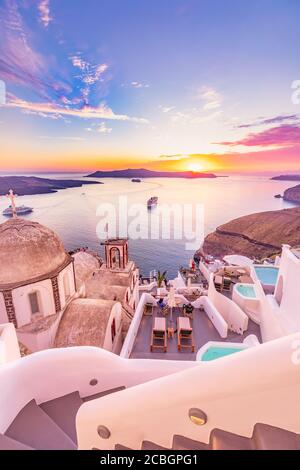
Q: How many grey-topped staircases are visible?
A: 2